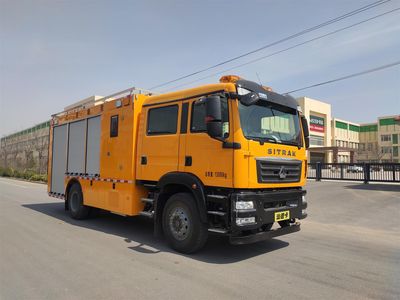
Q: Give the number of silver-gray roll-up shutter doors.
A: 3